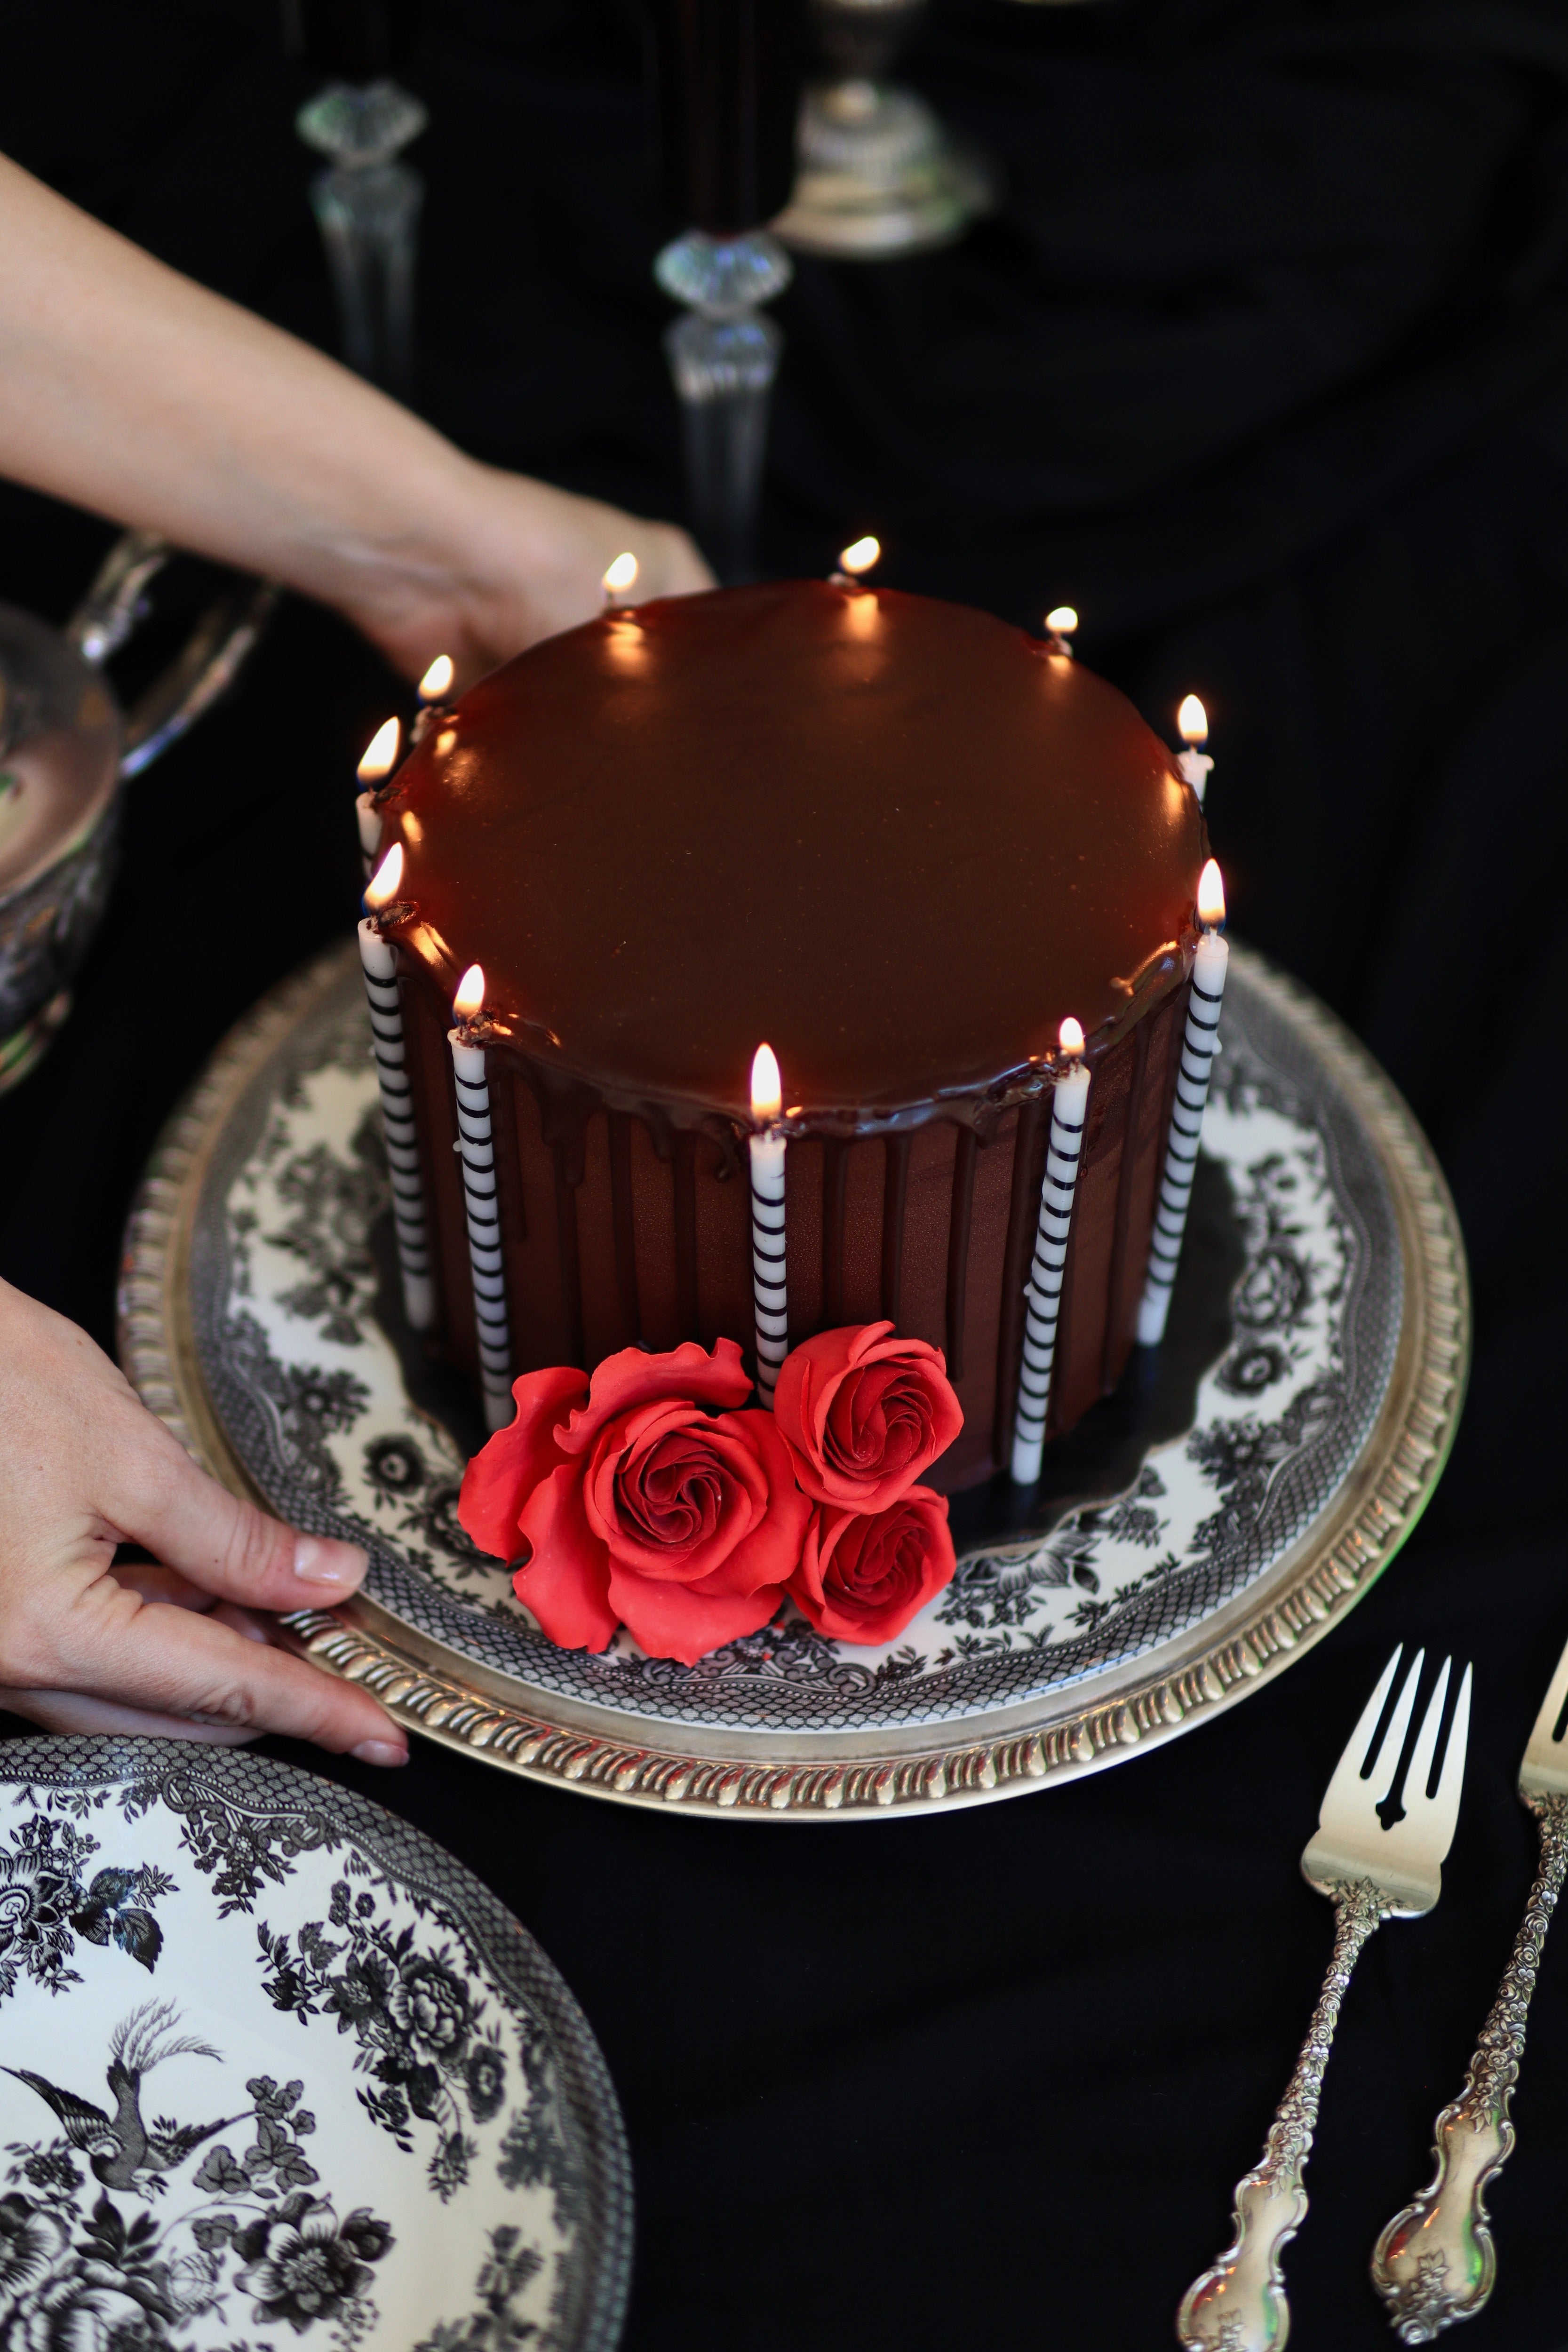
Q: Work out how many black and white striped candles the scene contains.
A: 11